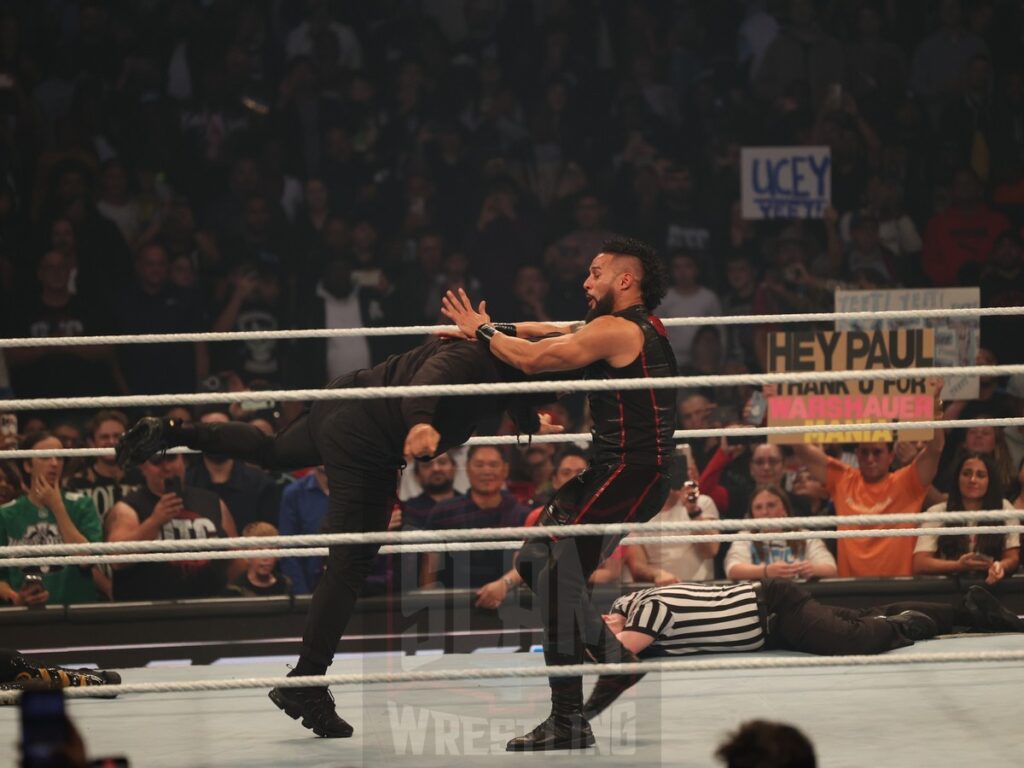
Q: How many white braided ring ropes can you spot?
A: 6